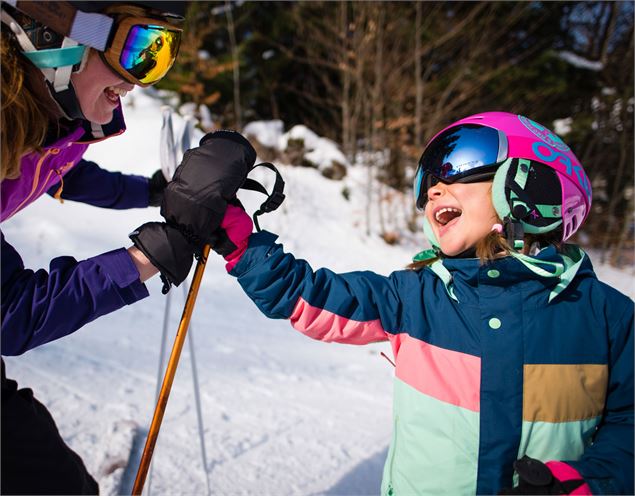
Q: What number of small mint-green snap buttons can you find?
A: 2